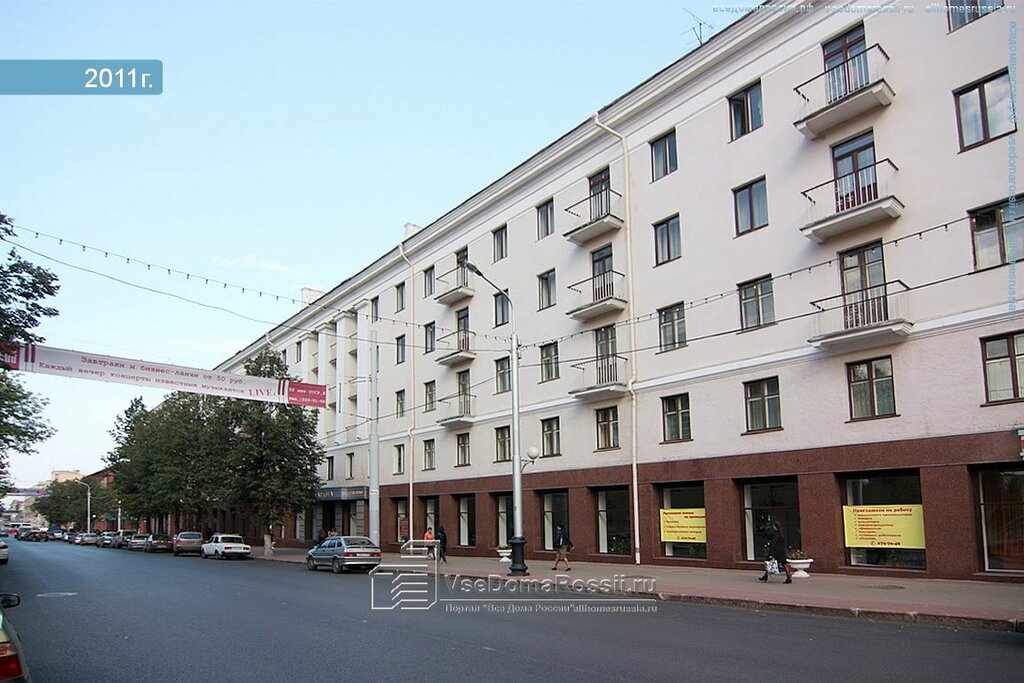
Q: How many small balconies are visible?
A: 9